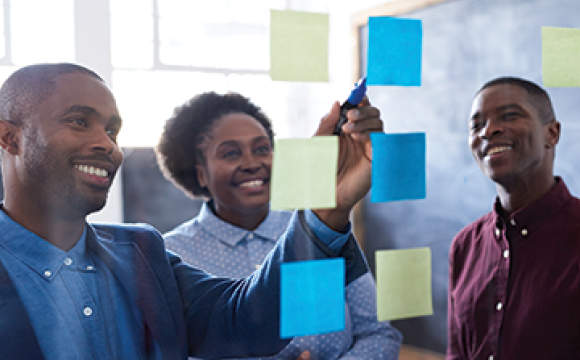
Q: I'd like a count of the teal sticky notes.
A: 3